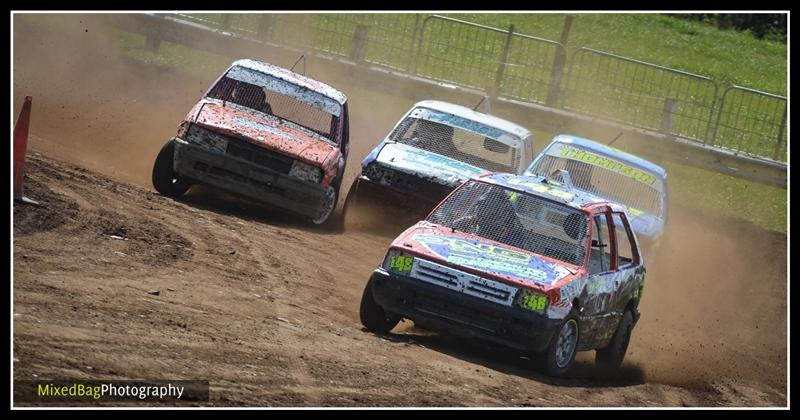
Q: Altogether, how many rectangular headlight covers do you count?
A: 4